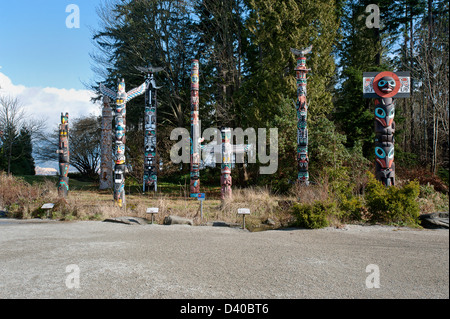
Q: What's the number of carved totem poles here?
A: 8